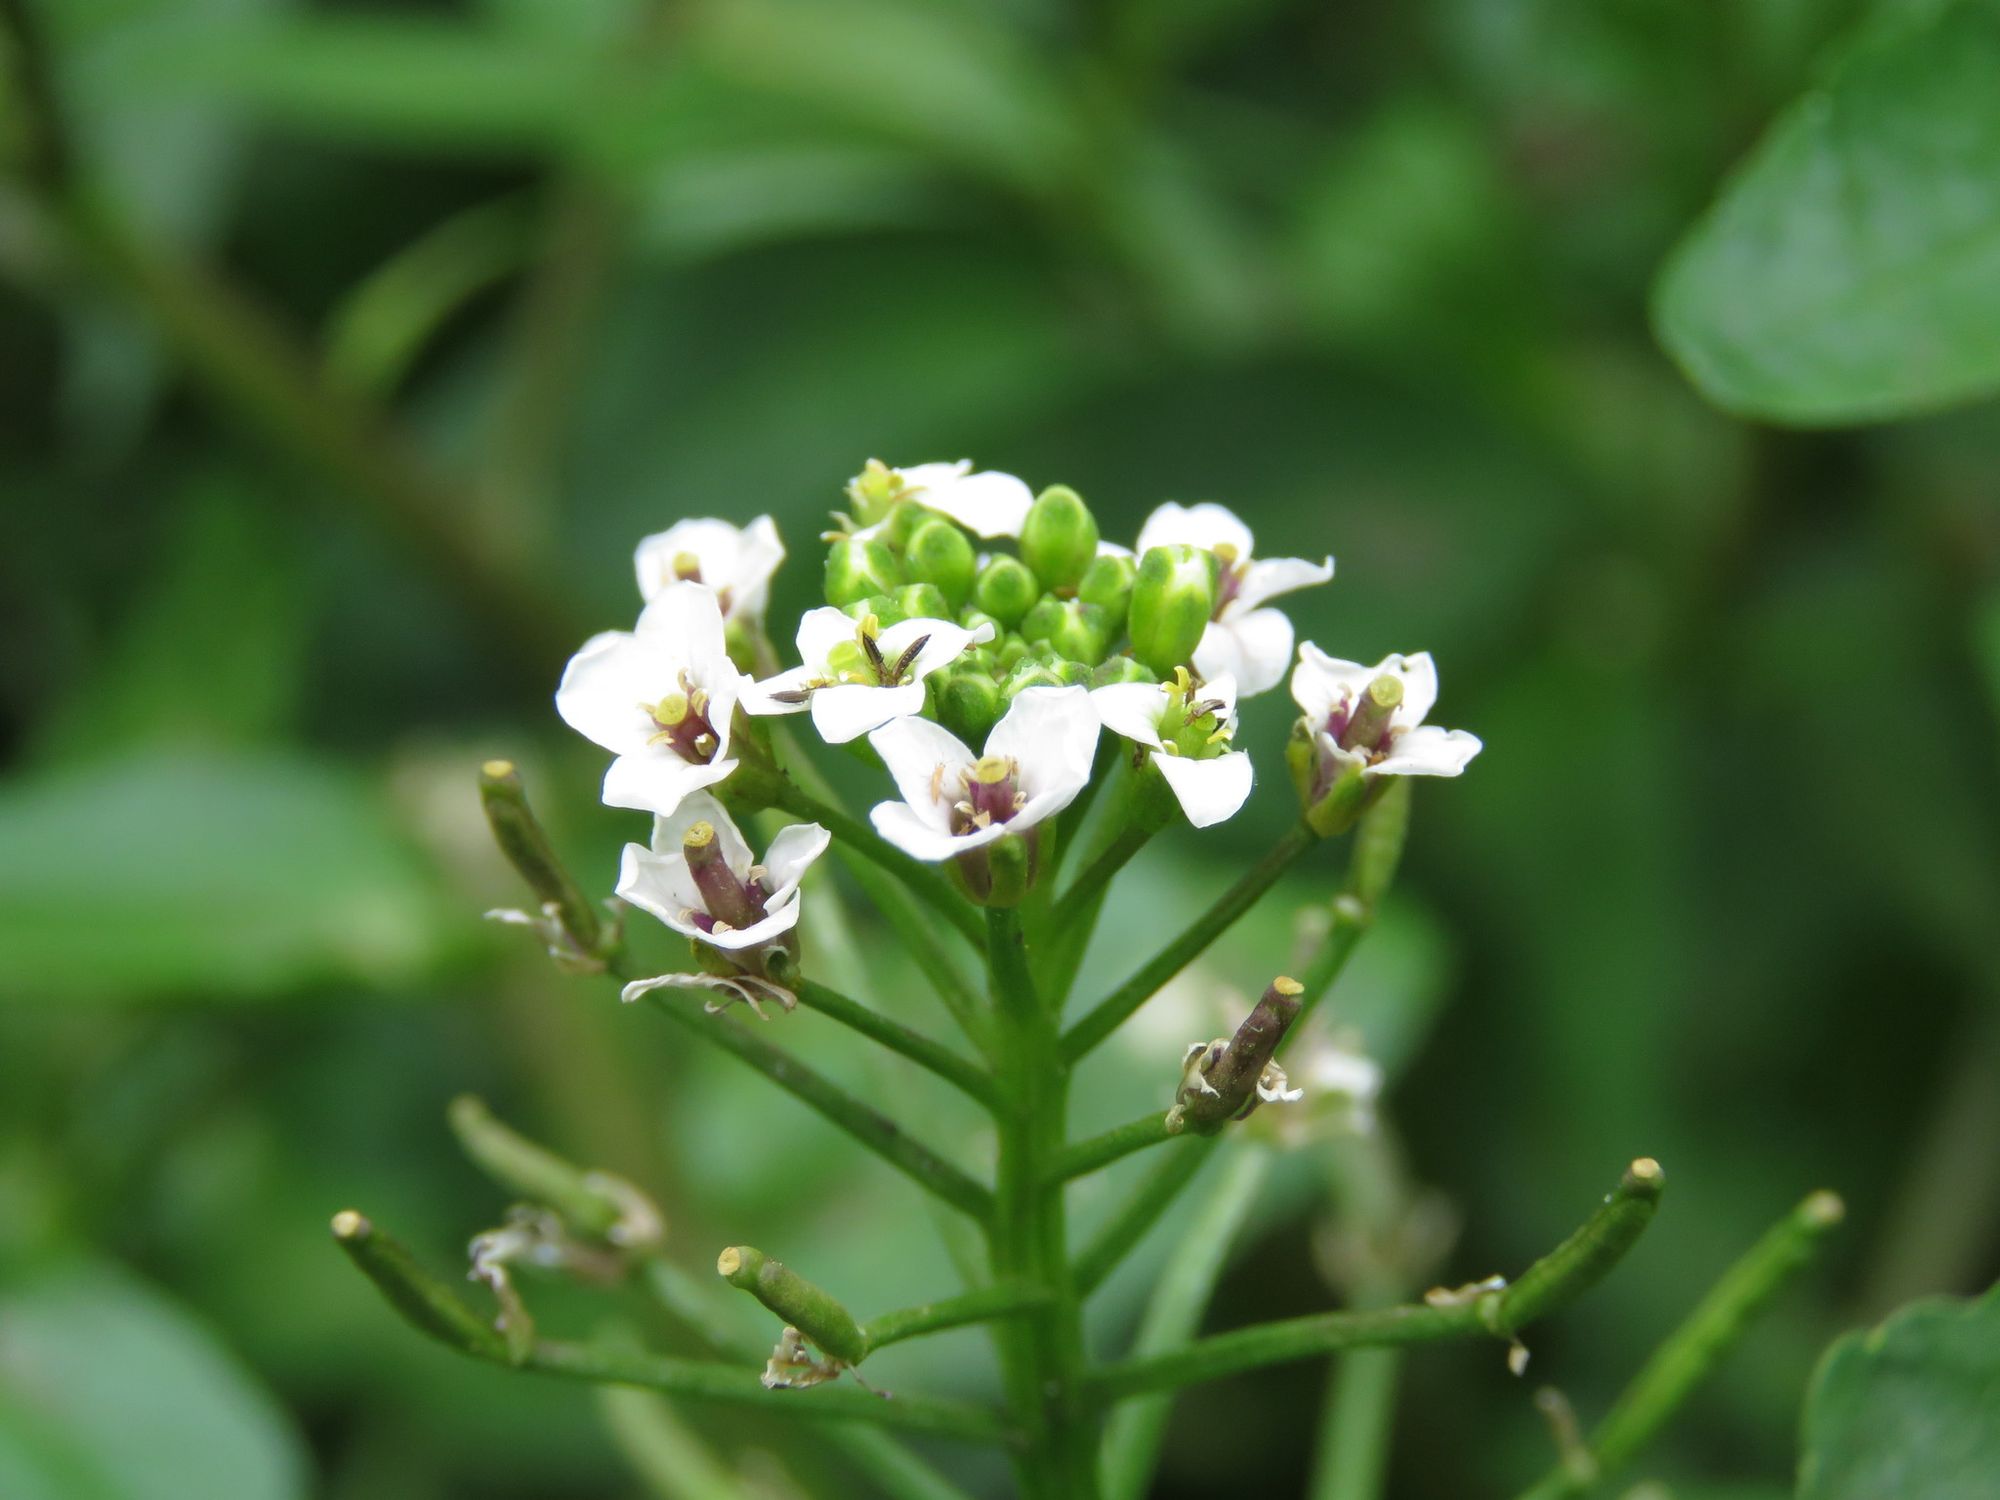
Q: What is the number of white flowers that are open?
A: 9